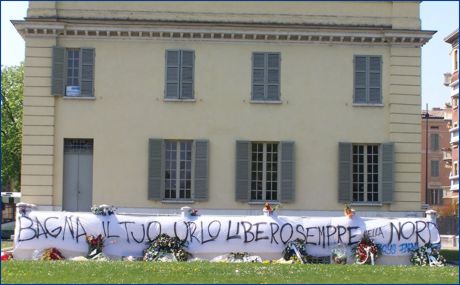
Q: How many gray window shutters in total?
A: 14